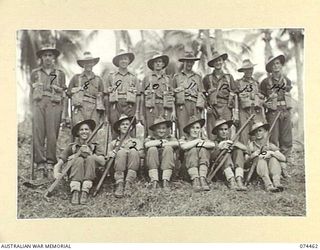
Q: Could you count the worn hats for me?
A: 14